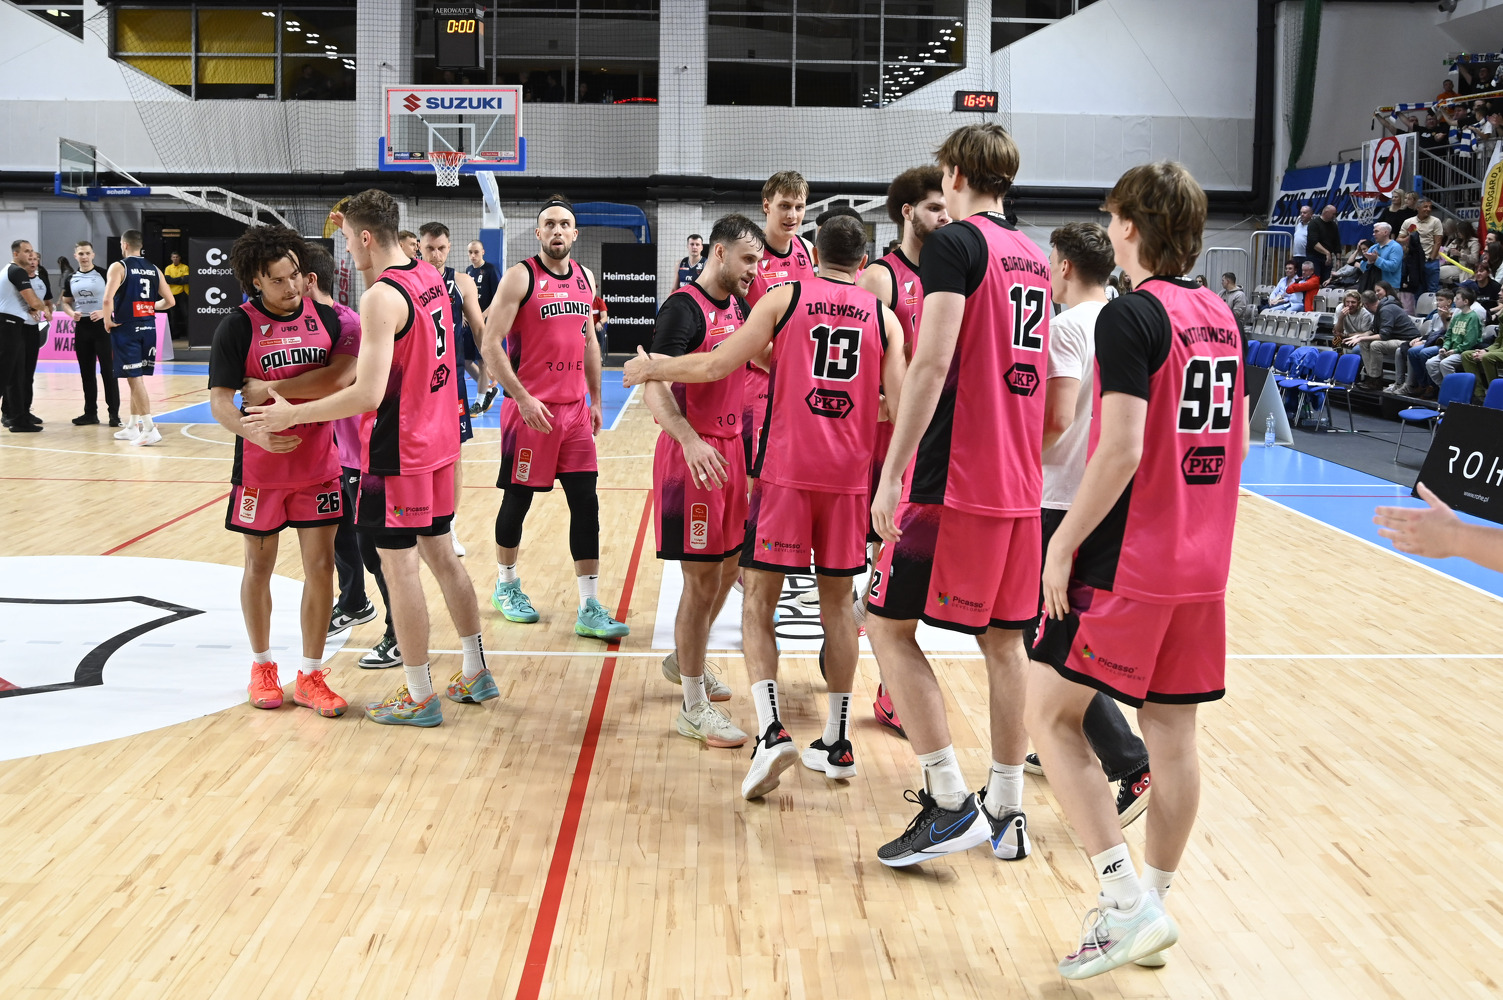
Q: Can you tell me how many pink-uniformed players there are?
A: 9